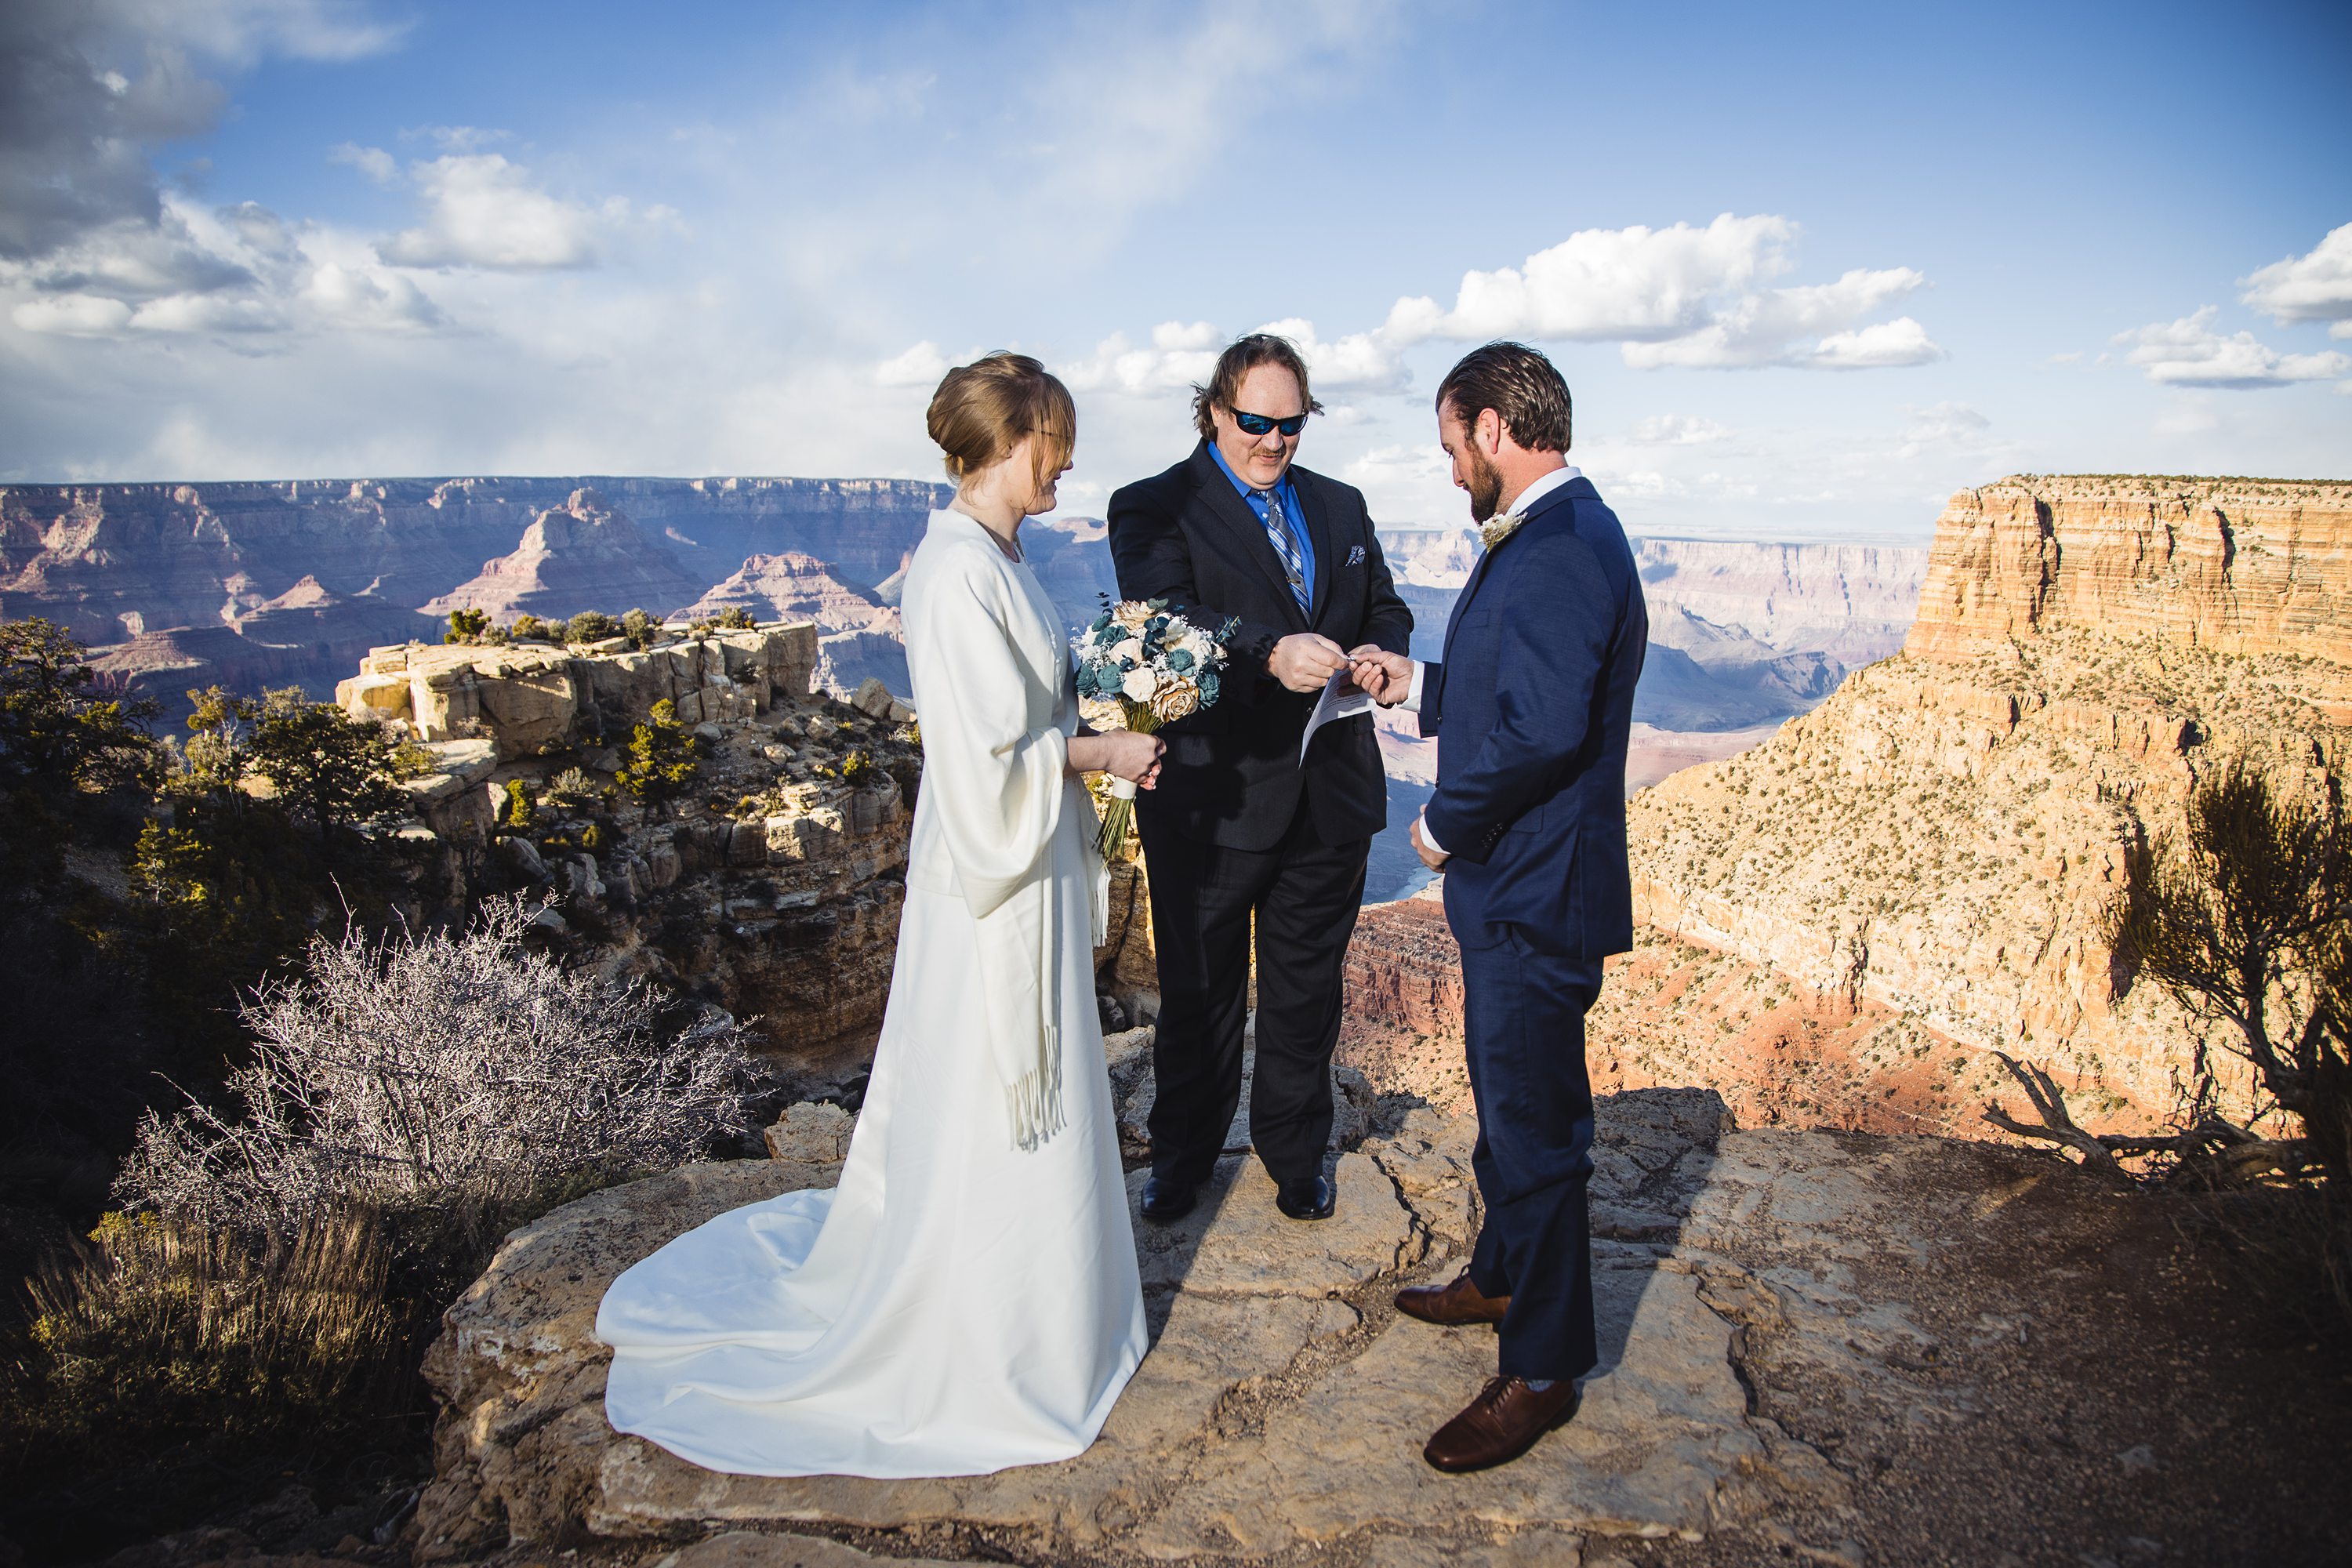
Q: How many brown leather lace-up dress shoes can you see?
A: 2